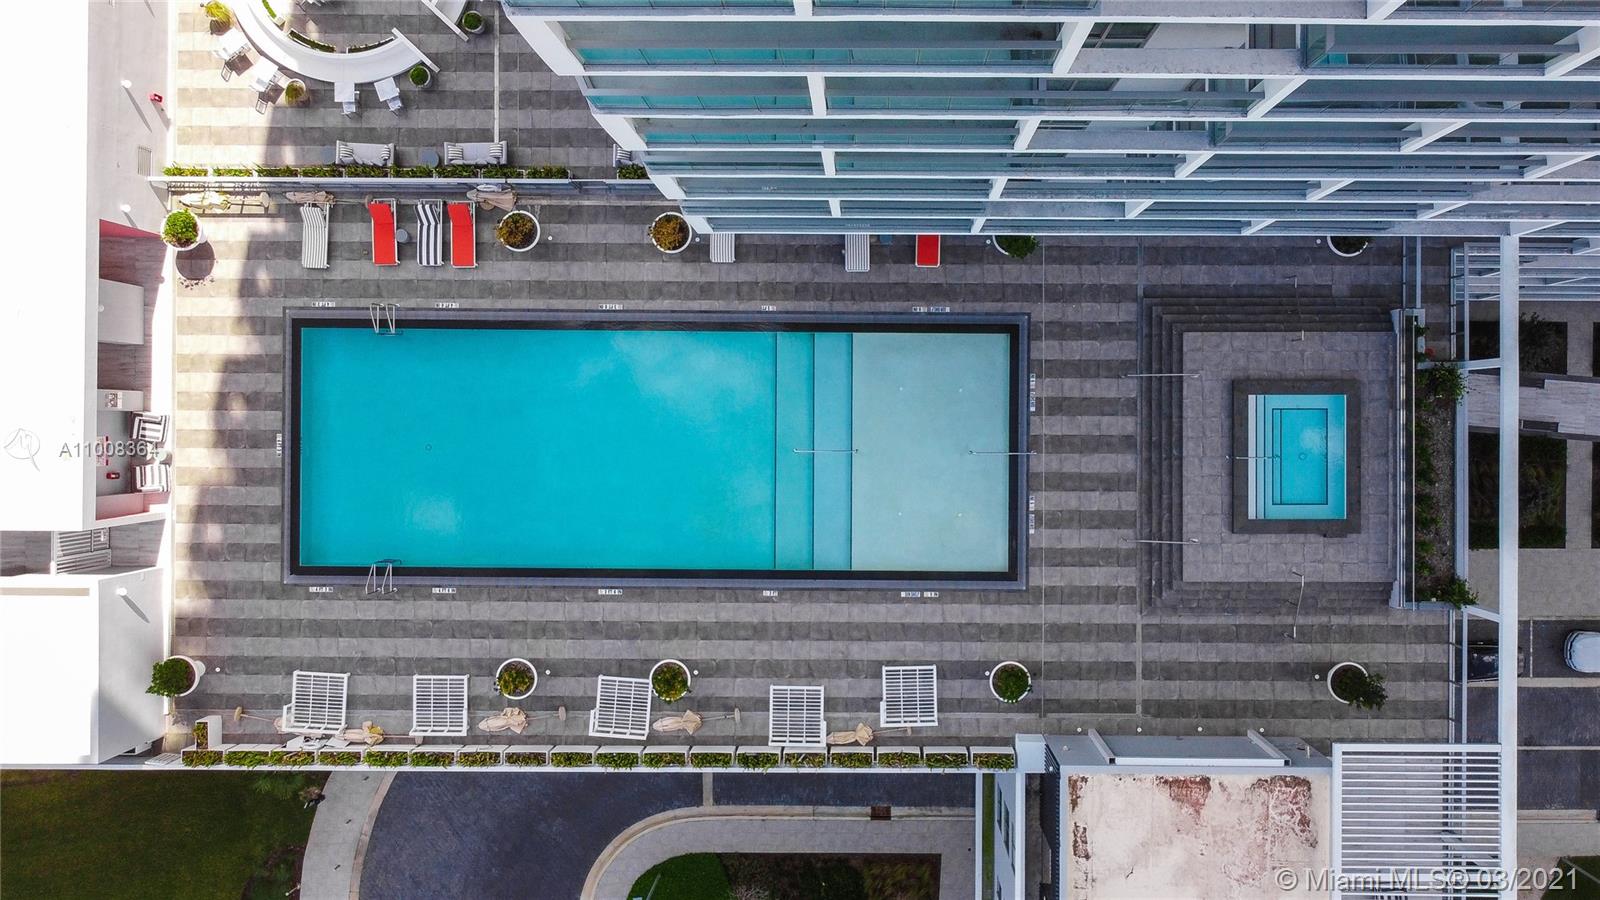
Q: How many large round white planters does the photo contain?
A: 10